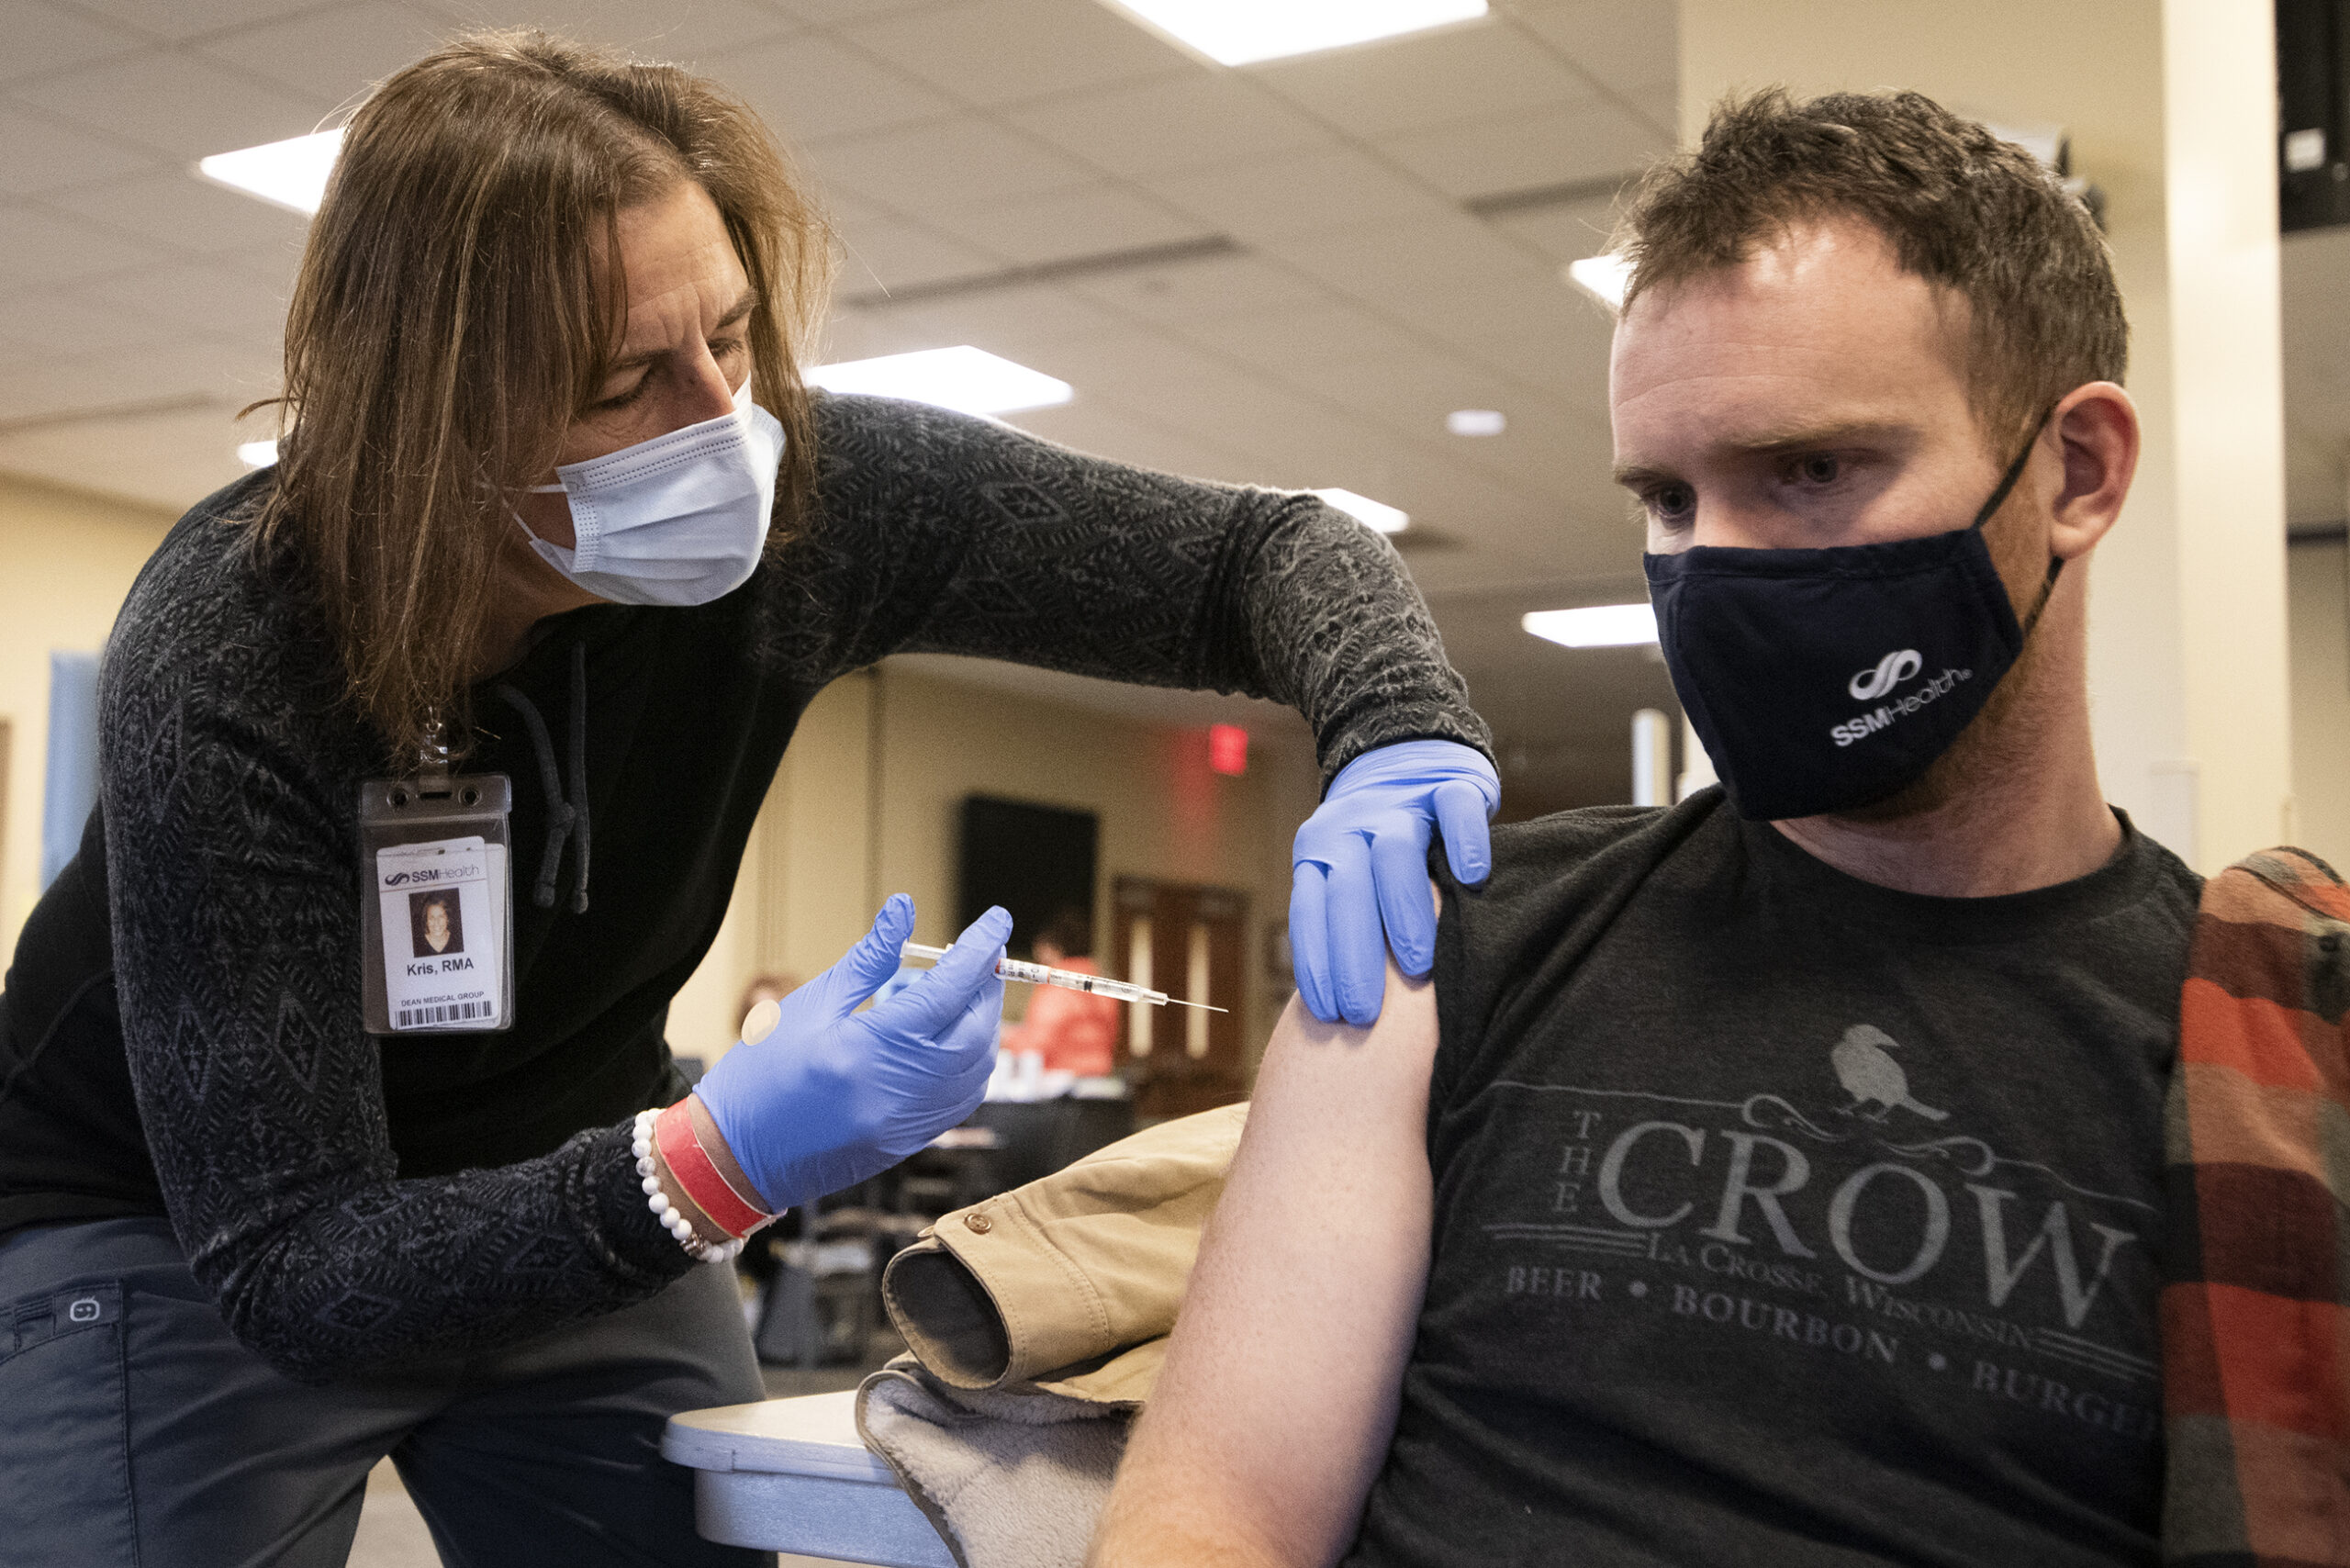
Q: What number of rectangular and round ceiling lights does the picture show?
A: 8